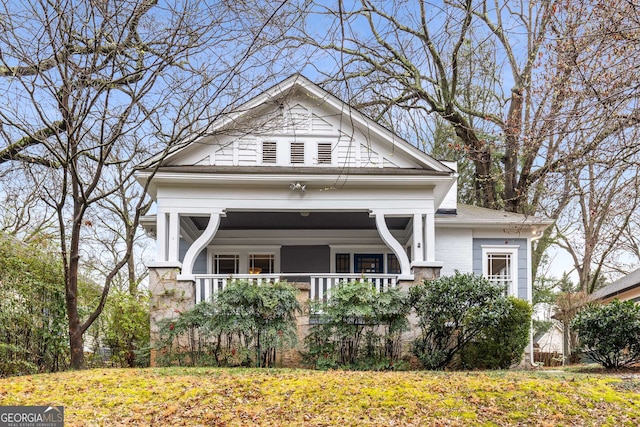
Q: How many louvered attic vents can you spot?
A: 3